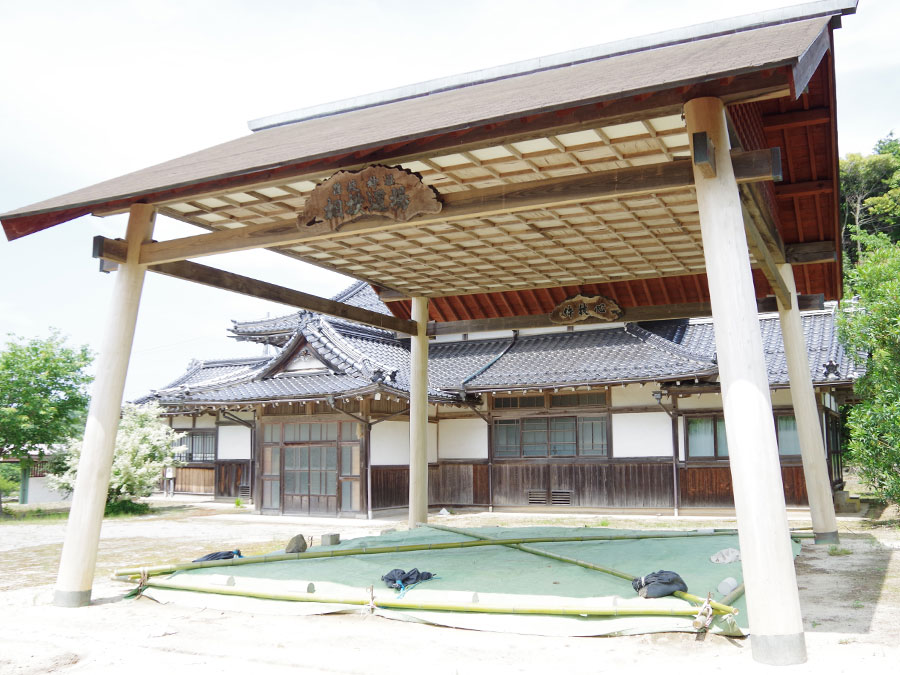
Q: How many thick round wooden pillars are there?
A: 4